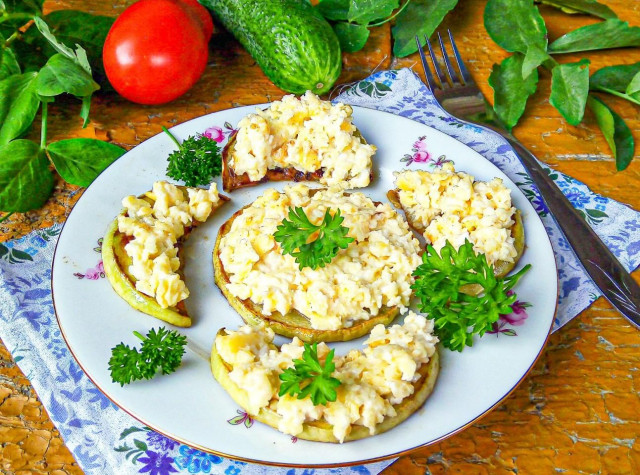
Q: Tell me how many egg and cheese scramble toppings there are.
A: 5